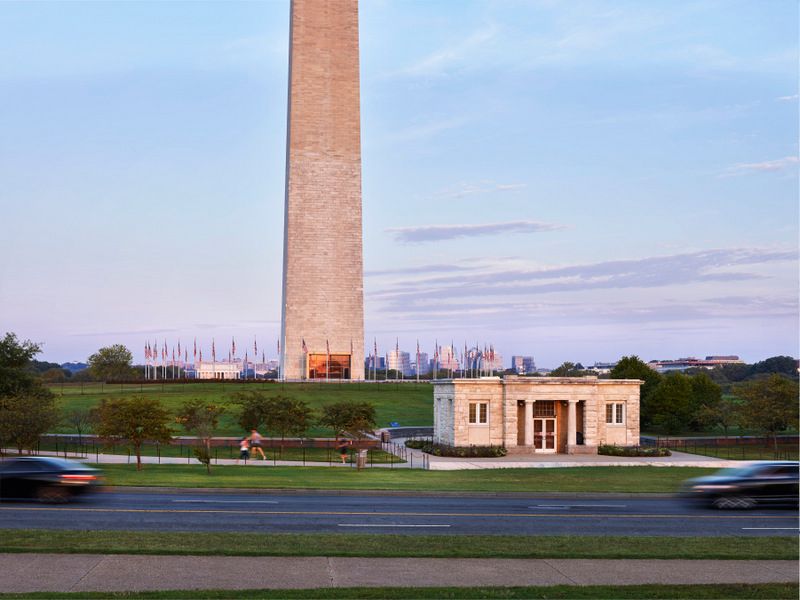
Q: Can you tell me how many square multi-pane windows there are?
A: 2